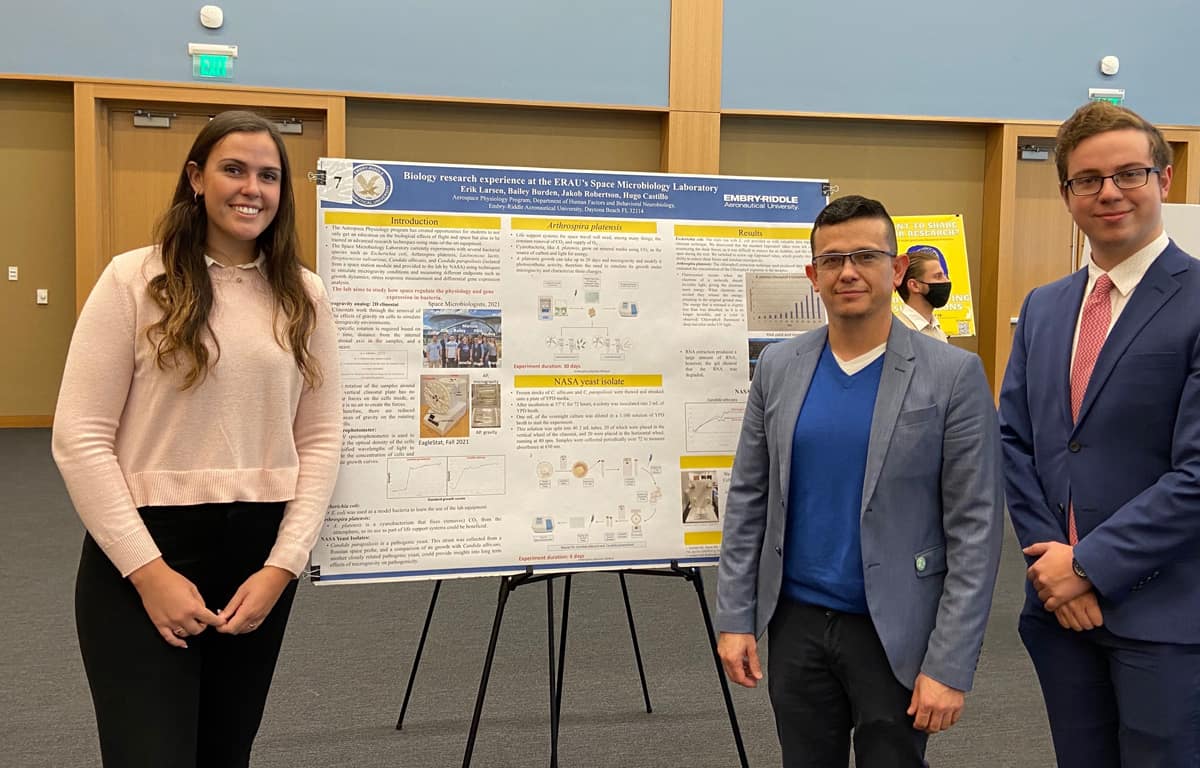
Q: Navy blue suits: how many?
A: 1